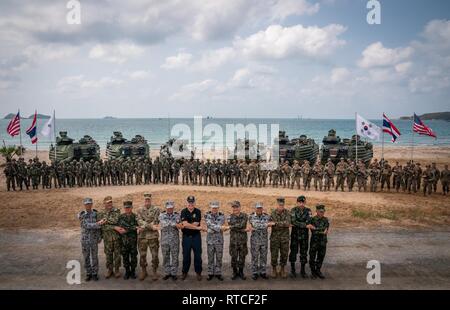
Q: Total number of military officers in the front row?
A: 12